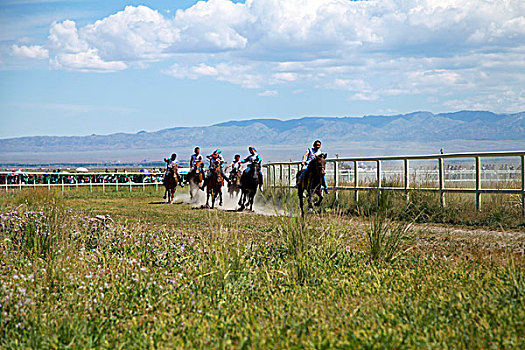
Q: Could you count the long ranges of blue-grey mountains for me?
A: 1